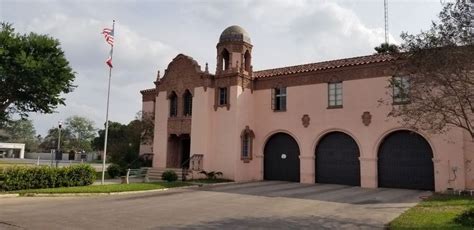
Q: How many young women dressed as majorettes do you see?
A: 0